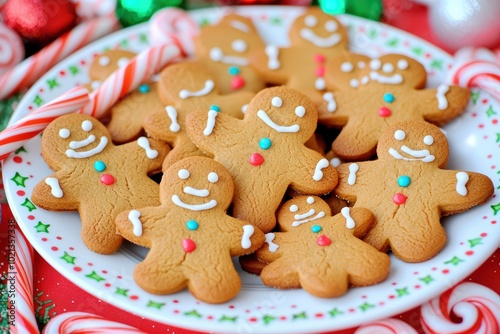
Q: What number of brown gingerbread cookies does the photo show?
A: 10